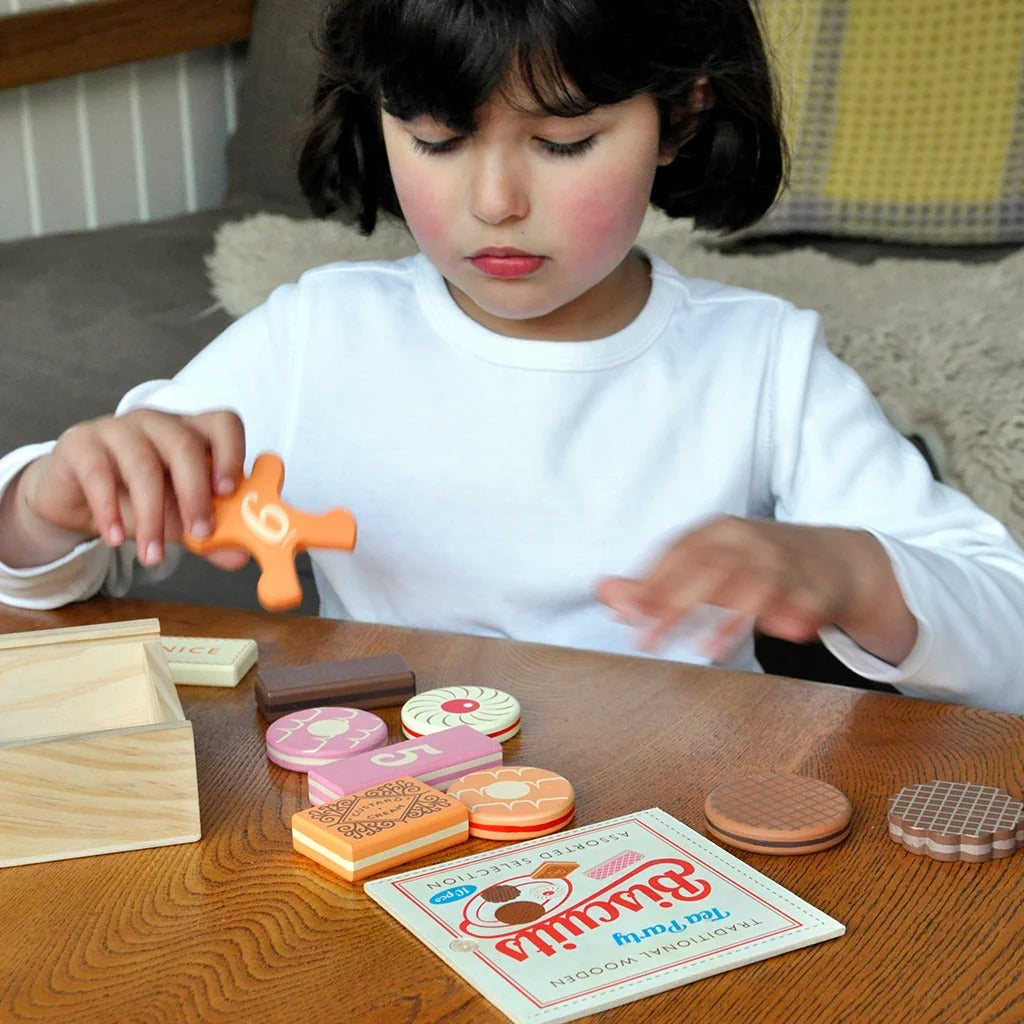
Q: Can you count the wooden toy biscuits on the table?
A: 9